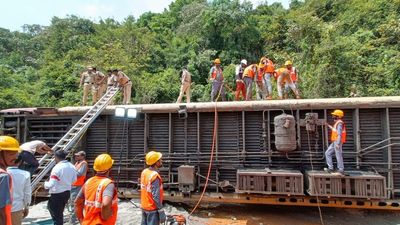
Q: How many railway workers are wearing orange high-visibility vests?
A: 11